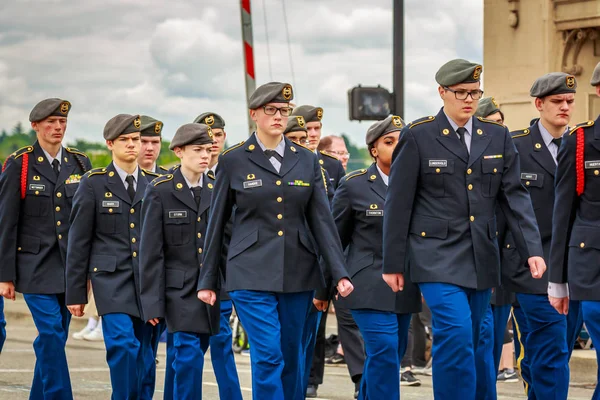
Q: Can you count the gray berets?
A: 13